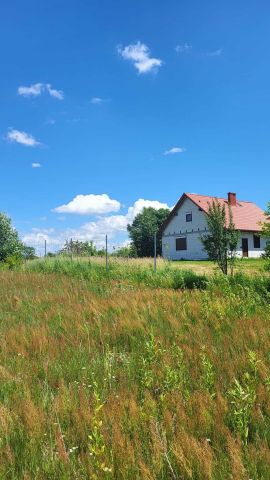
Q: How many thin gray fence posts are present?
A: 4